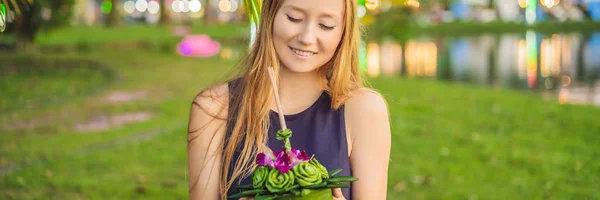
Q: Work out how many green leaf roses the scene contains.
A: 4